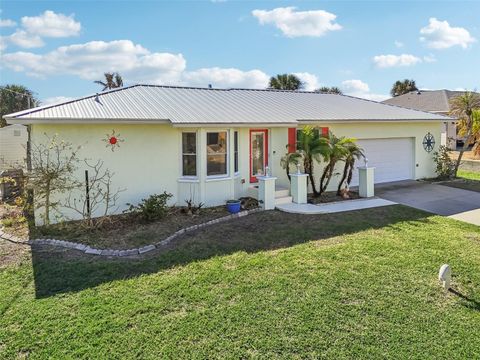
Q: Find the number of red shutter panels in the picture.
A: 2